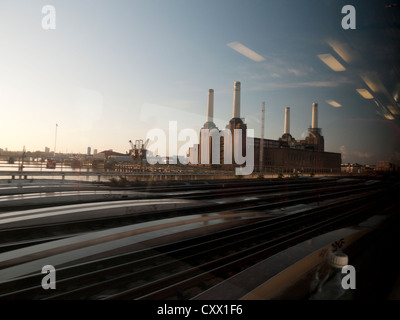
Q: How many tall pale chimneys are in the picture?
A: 4